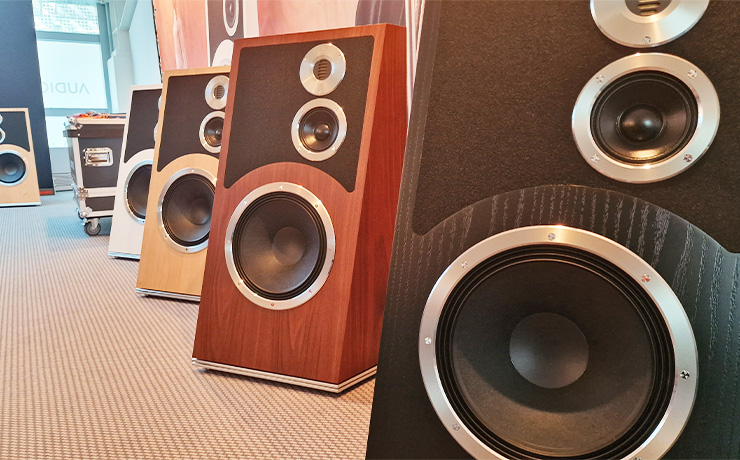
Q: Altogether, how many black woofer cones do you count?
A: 5